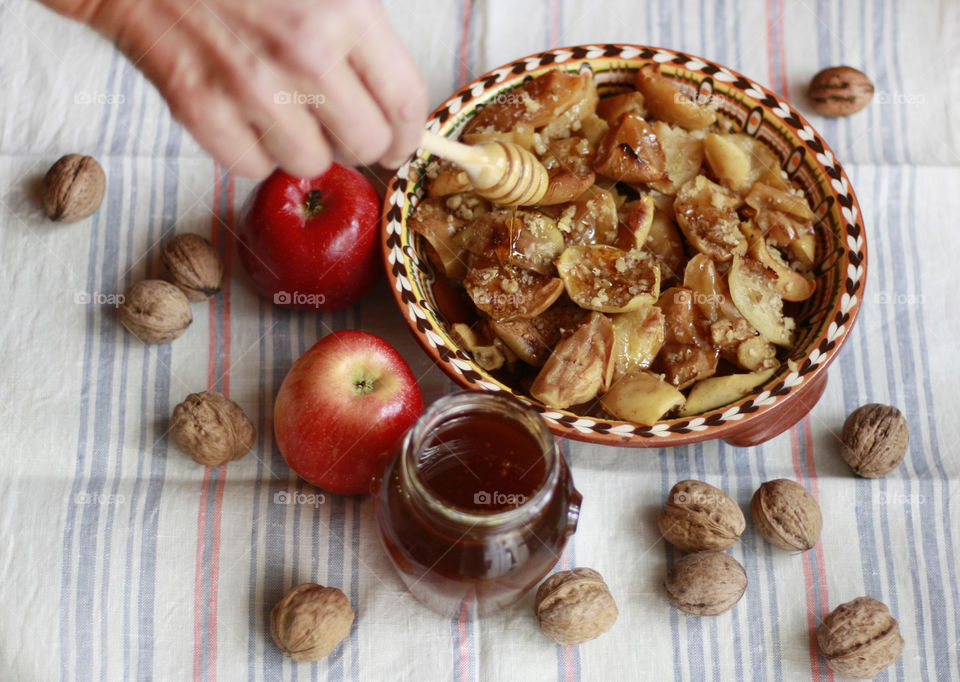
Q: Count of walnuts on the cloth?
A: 12